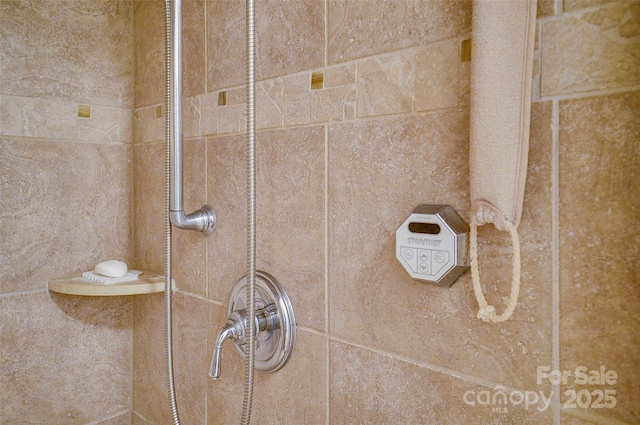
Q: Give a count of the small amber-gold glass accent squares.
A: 5